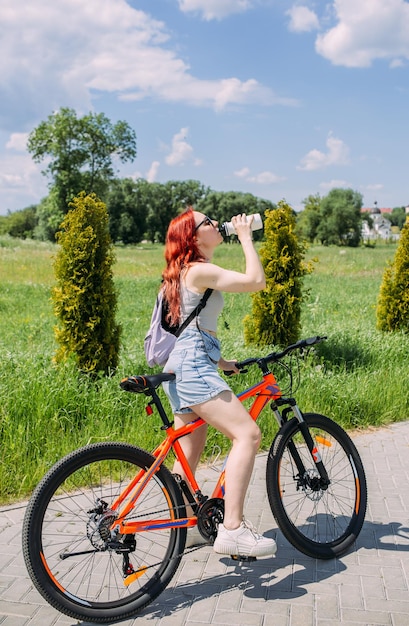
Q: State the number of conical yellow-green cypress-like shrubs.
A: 3